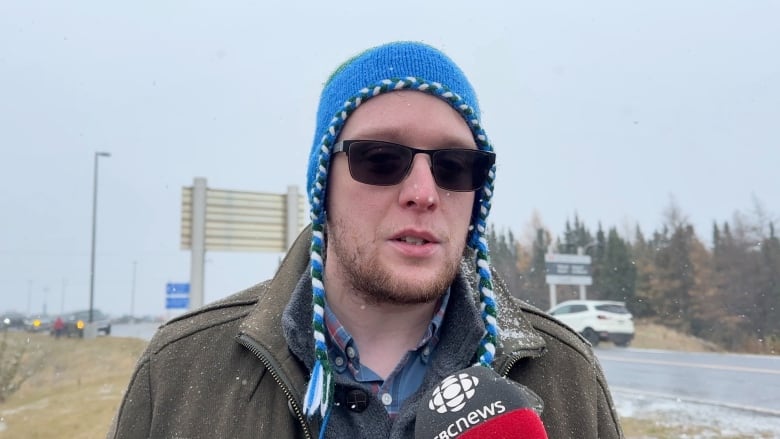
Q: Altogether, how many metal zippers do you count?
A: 1